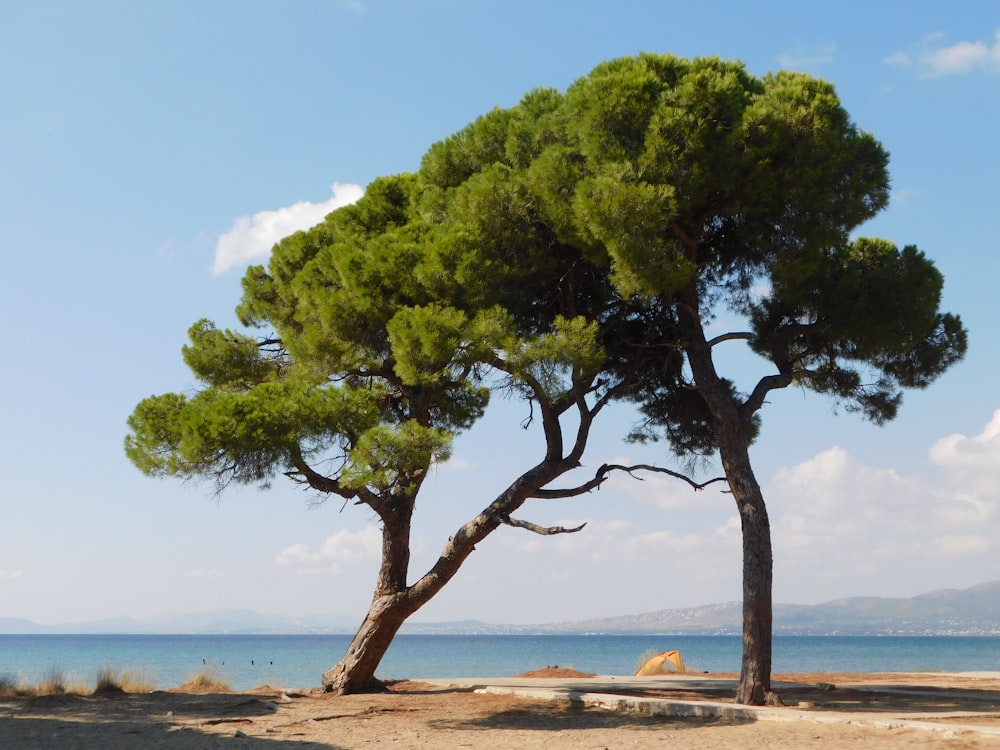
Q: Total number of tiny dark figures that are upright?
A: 4